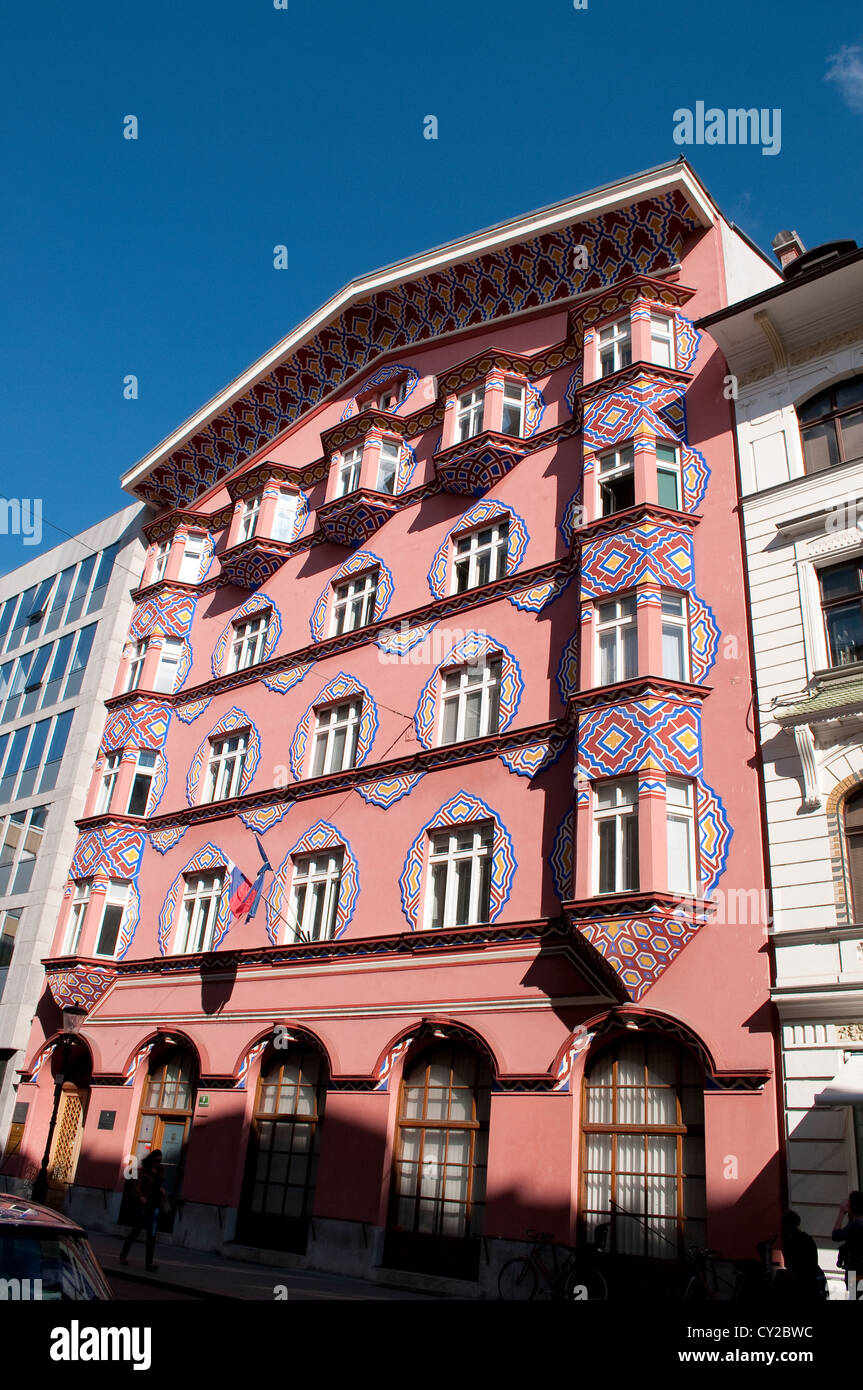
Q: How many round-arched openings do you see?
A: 5